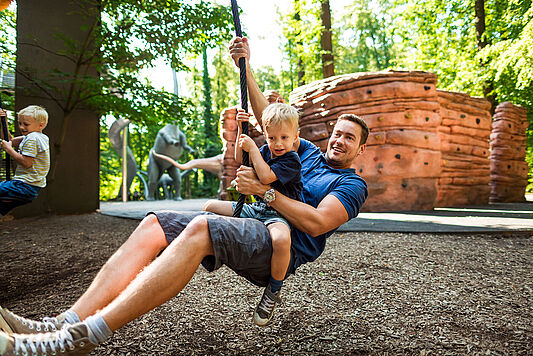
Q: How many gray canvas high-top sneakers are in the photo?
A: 2